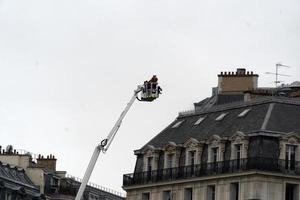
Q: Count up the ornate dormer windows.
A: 6